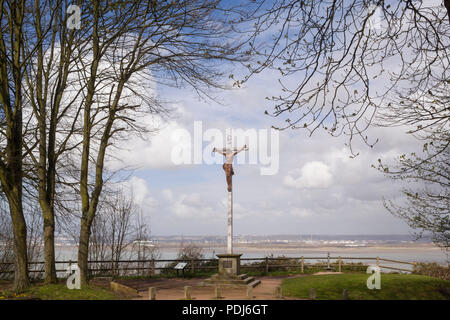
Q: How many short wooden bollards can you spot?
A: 7